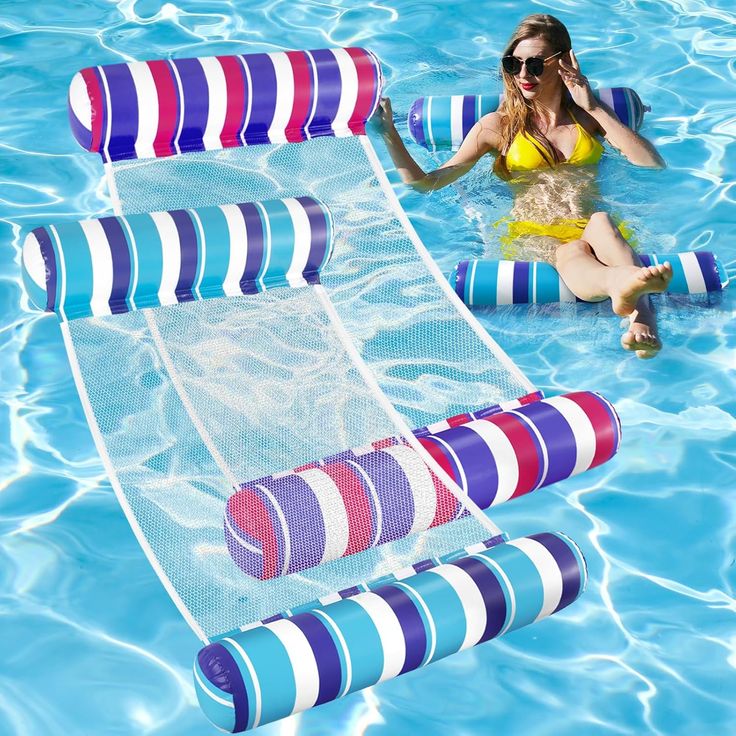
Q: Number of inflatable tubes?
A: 6